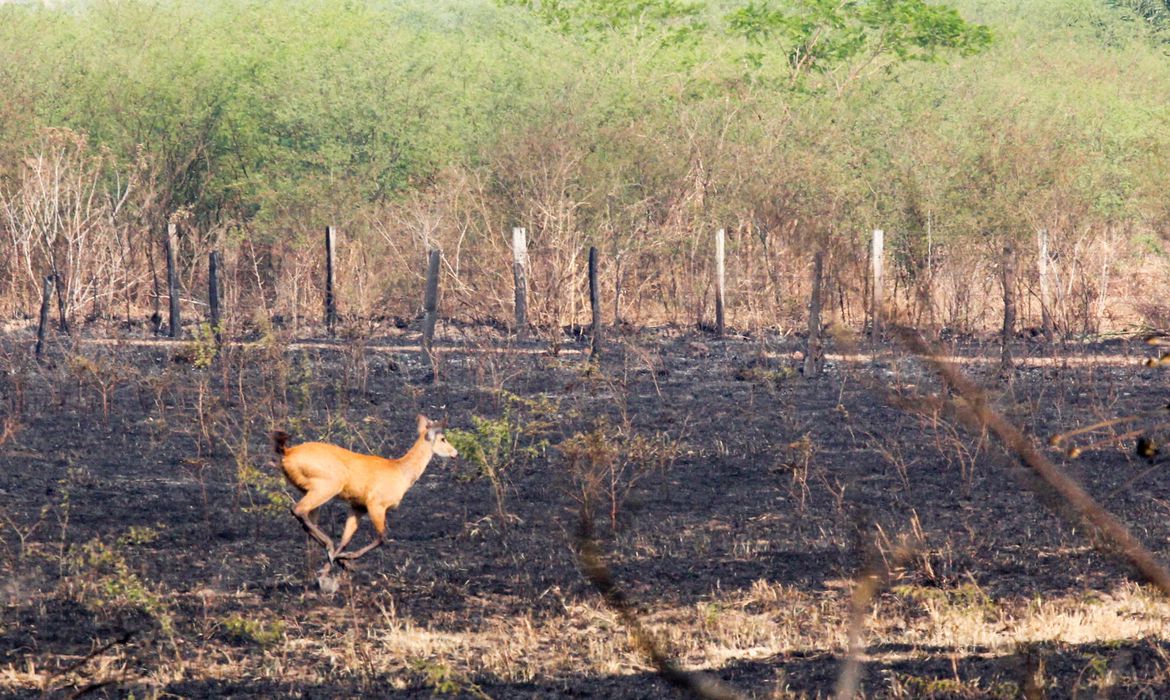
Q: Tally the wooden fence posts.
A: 12